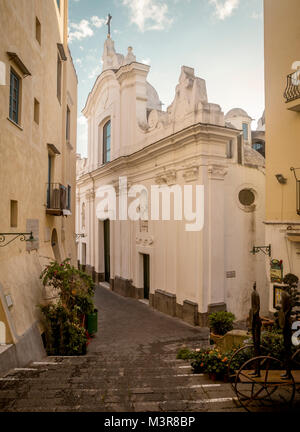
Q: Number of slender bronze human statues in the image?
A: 2